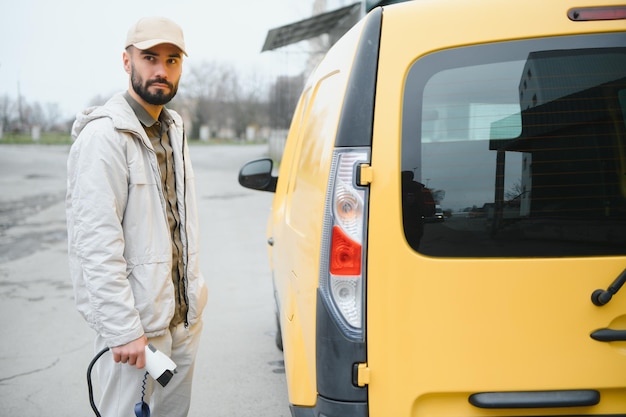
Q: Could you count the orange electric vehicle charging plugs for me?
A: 0